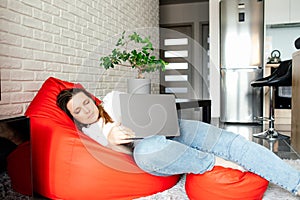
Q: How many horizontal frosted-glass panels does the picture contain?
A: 5